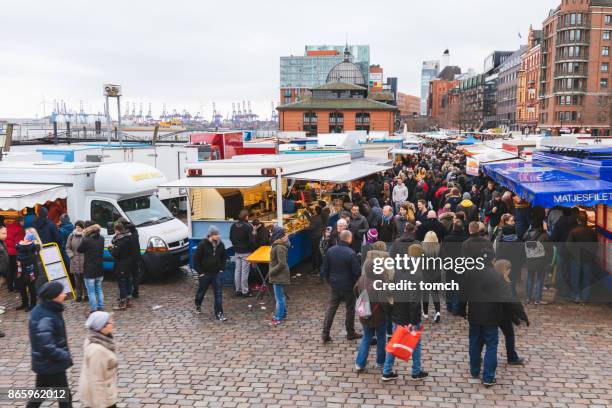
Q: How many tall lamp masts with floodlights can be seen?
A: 1